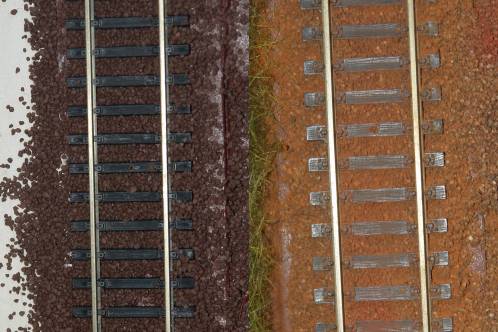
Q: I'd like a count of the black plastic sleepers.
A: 11